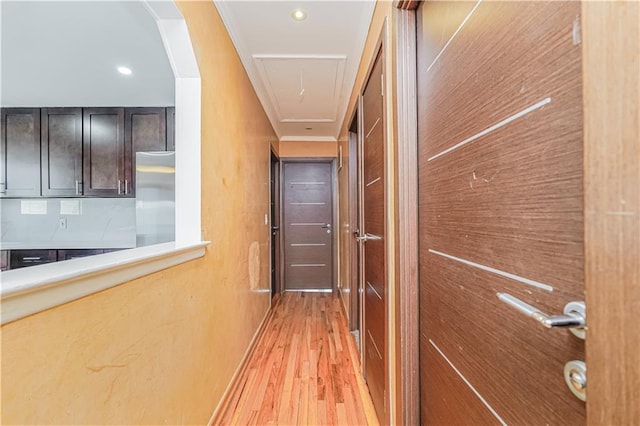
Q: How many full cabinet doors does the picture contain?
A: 3